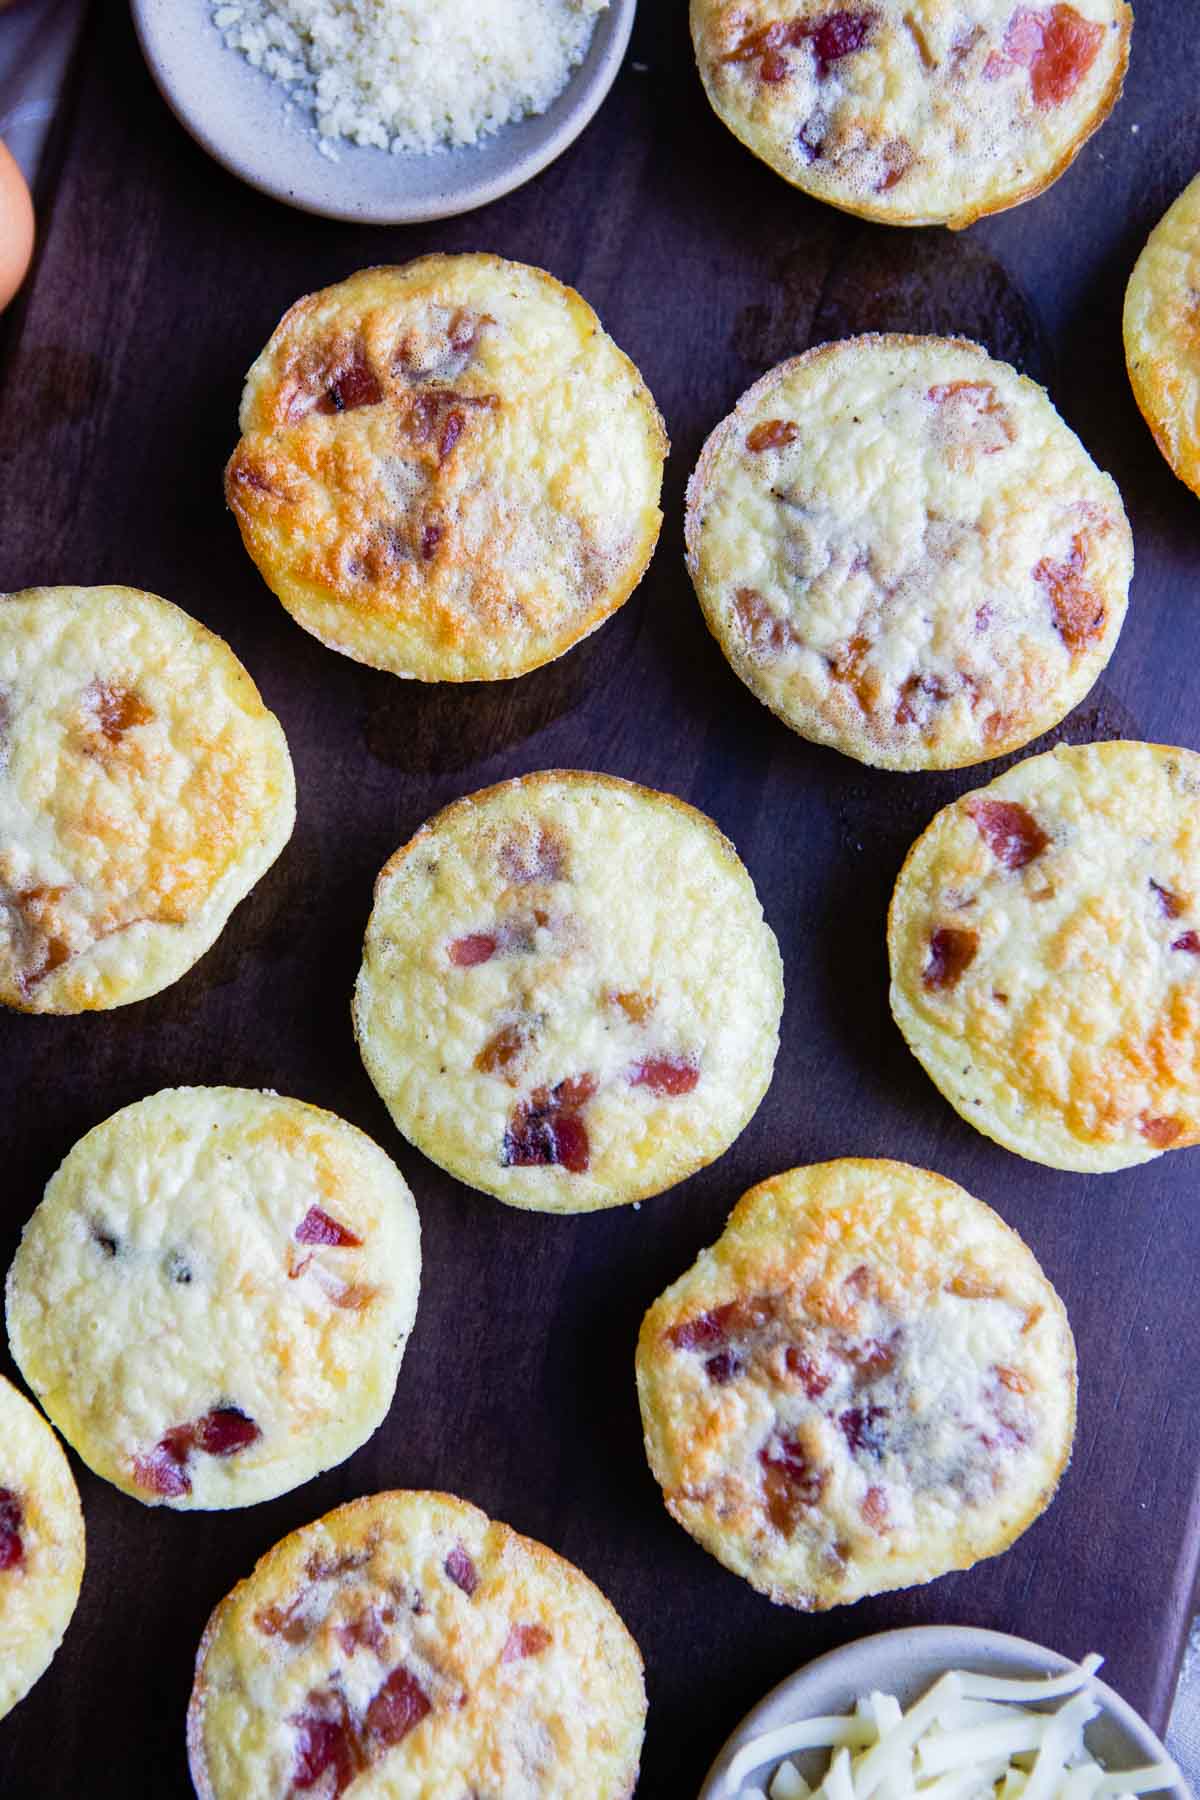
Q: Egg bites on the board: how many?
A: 11